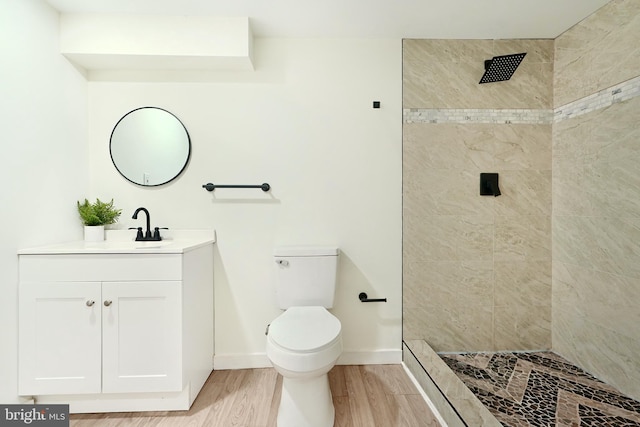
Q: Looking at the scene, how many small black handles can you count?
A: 2